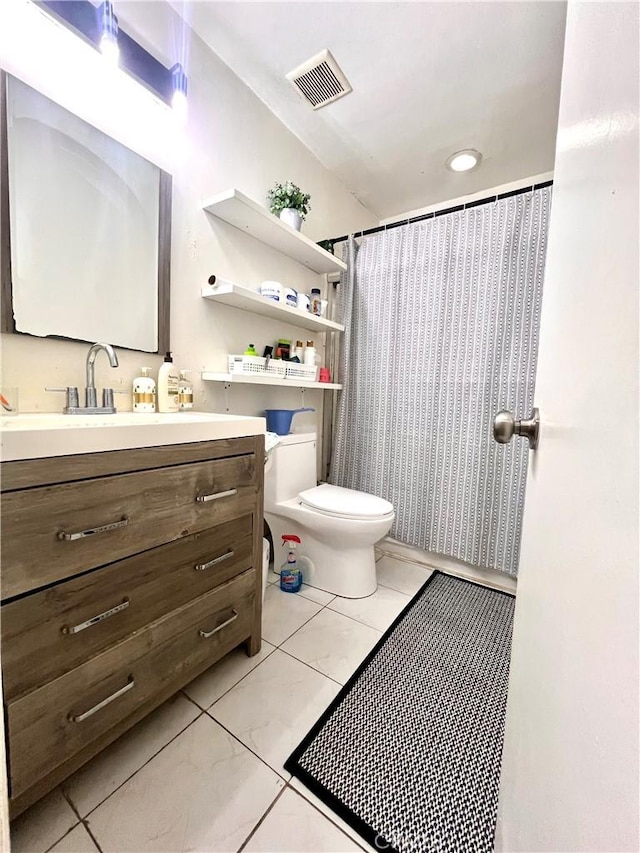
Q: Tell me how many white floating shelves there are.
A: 3